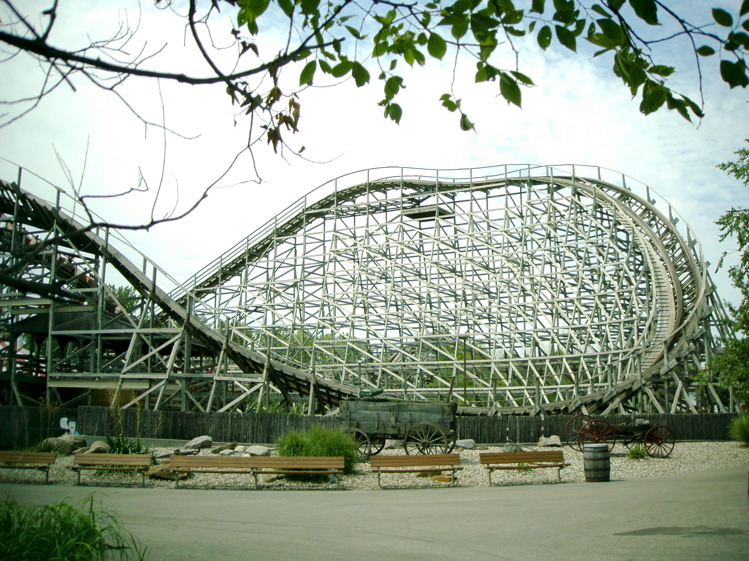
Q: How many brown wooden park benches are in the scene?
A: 5